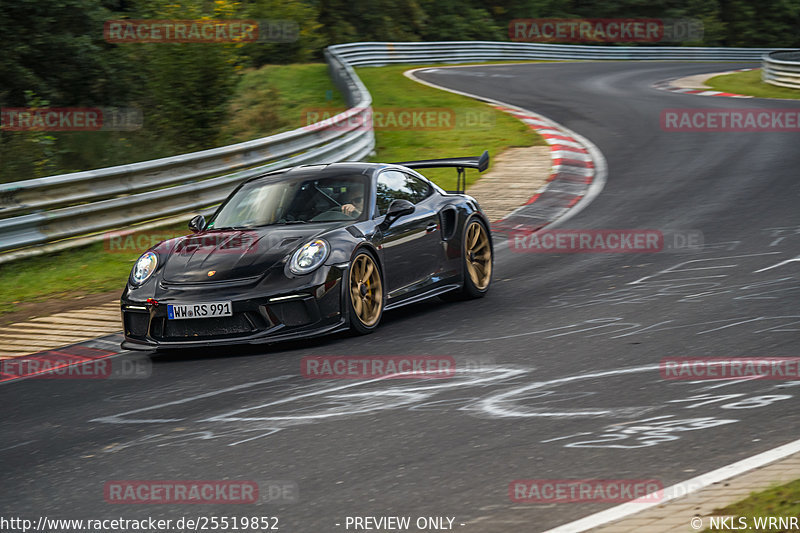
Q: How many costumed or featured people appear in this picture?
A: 1